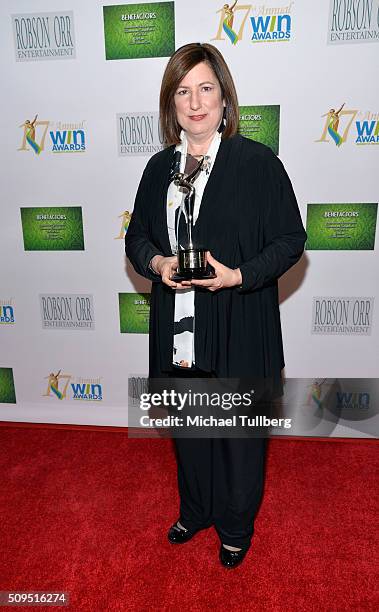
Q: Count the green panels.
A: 6